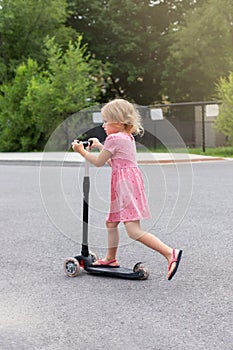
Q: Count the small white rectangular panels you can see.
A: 3